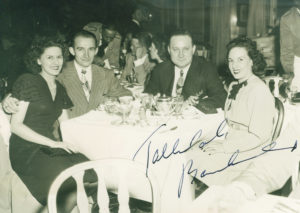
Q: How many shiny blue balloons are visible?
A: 0